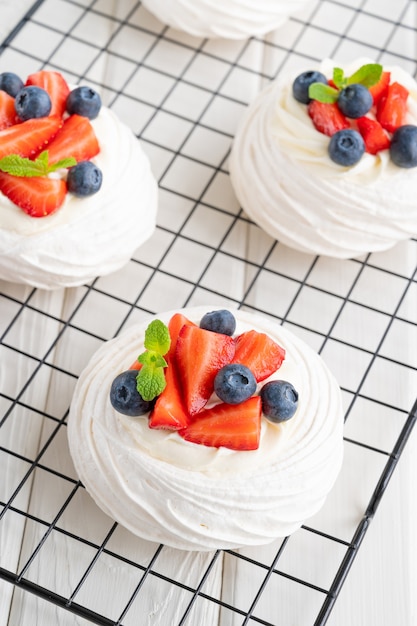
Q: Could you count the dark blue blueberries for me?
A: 12